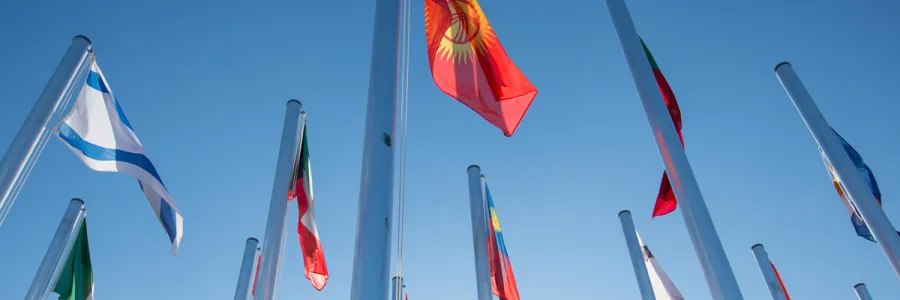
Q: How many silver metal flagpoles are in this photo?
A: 12